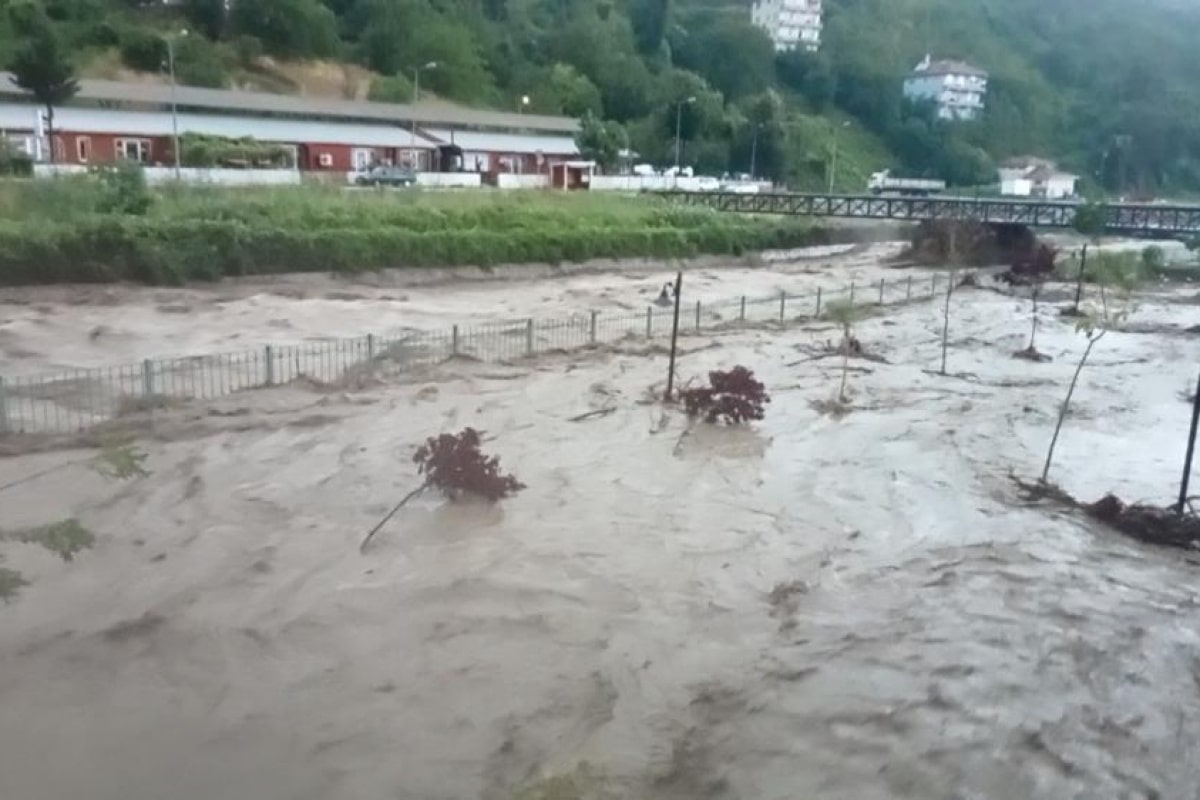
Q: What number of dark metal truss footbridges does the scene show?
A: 1